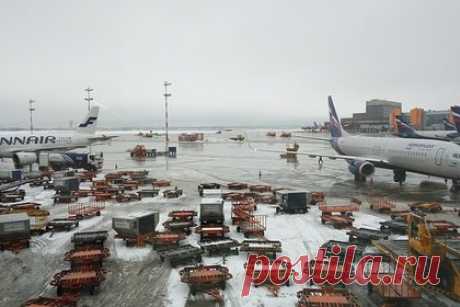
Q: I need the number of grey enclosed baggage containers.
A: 5